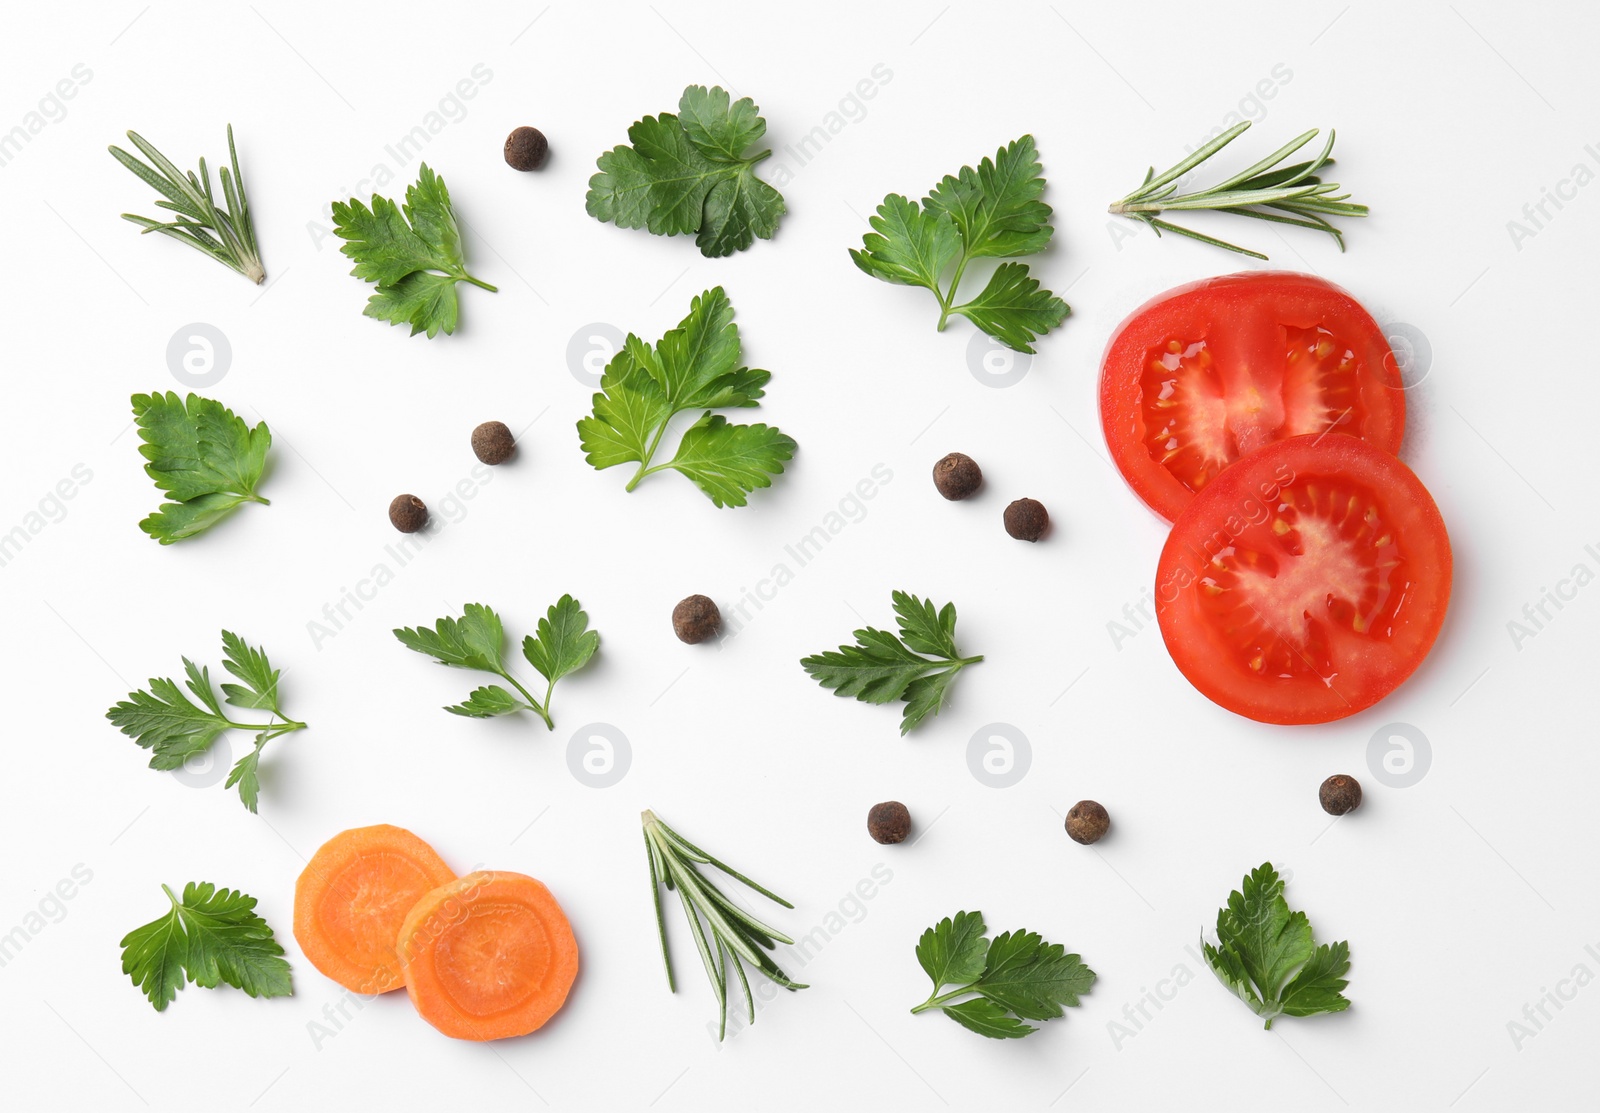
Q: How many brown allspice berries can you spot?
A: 9